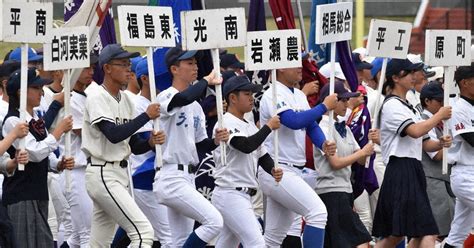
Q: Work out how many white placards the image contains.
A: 8